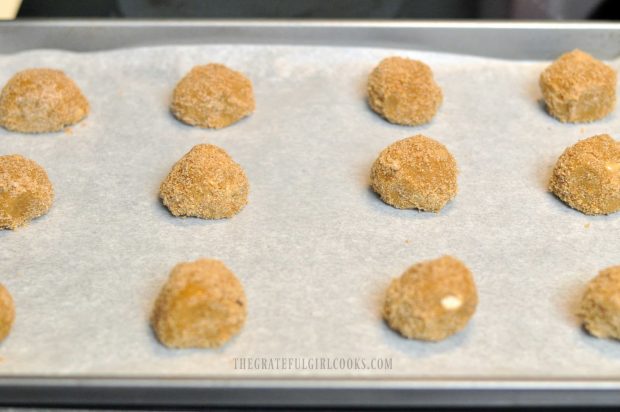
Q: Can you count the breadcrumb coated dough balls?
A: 12